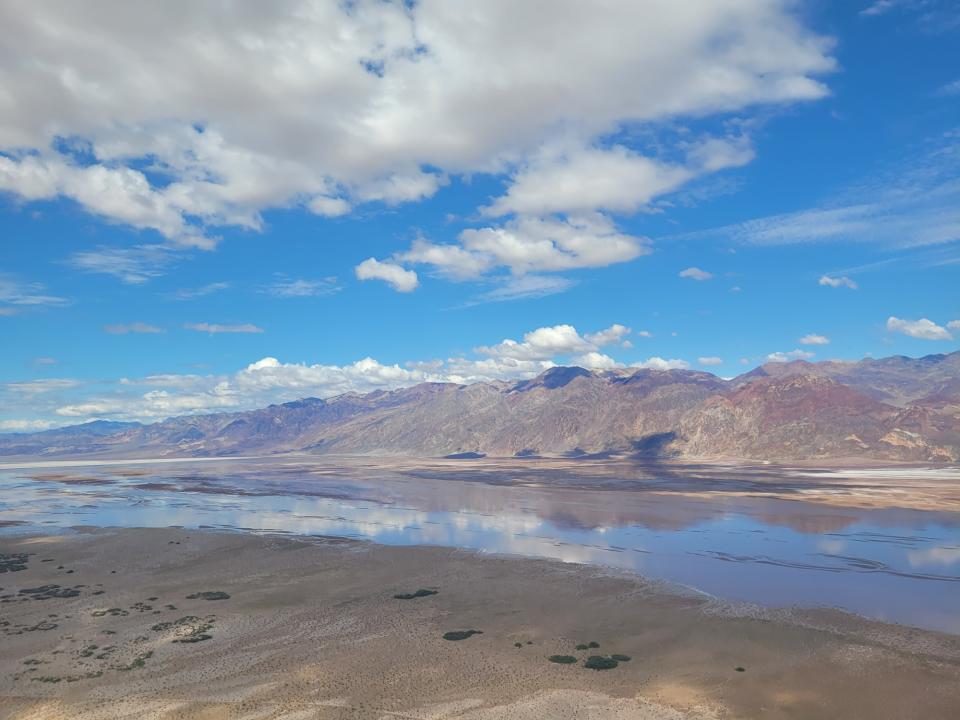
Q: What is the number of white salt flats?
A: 2